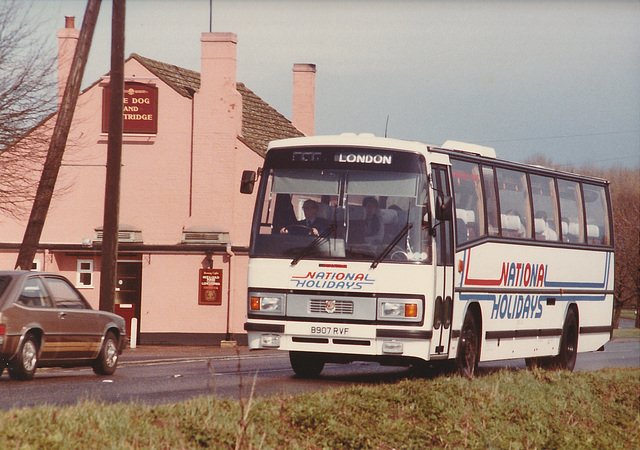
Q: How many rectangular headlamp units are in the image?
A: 2